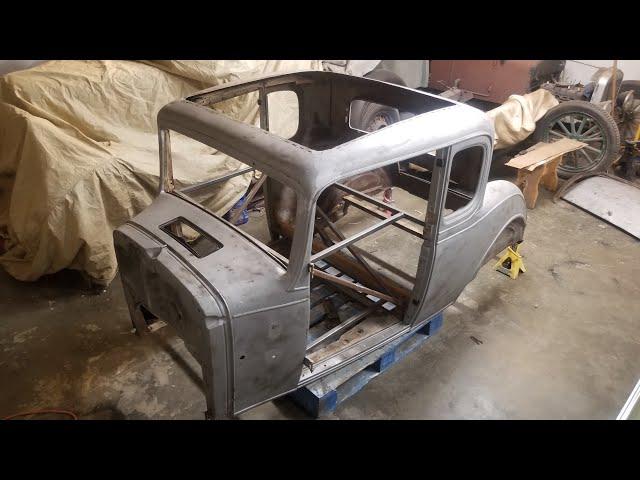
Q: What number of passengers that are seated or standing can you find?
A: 0